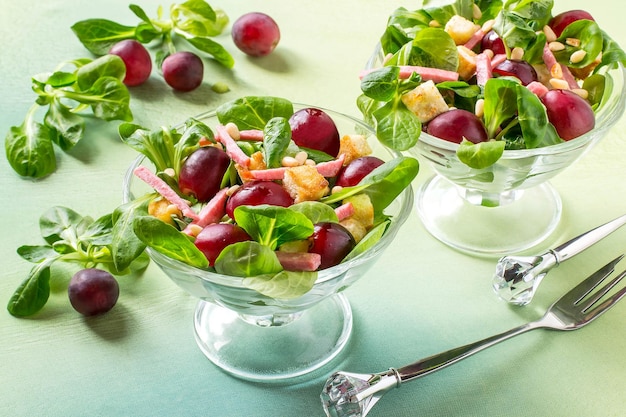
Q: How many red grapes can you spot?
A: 15